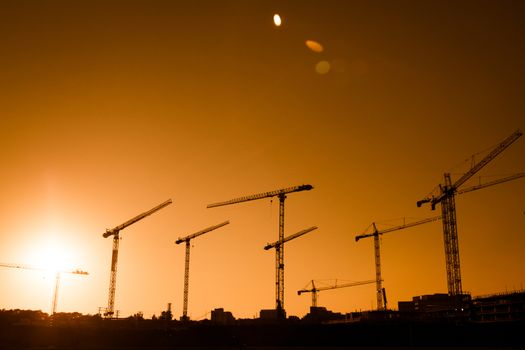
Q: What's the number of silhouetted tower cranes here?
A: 9